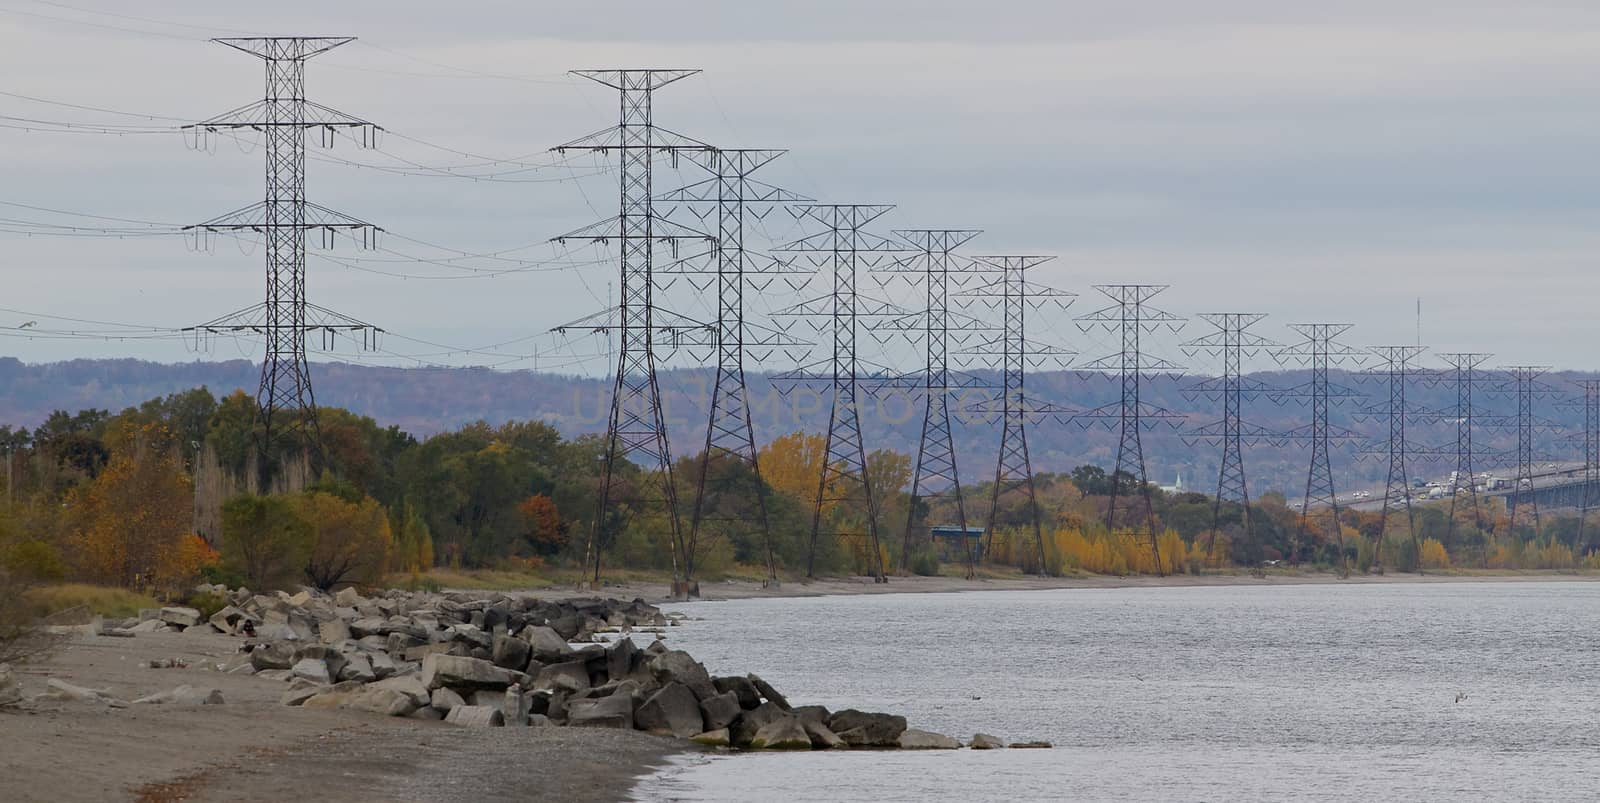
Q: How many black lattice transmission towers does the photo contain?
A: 13